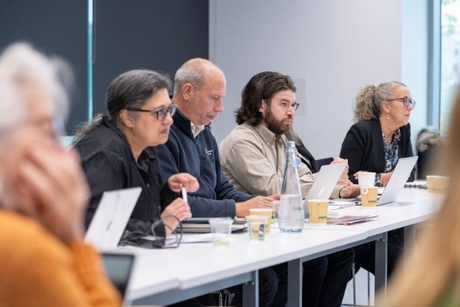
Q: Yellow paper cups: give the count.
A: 4